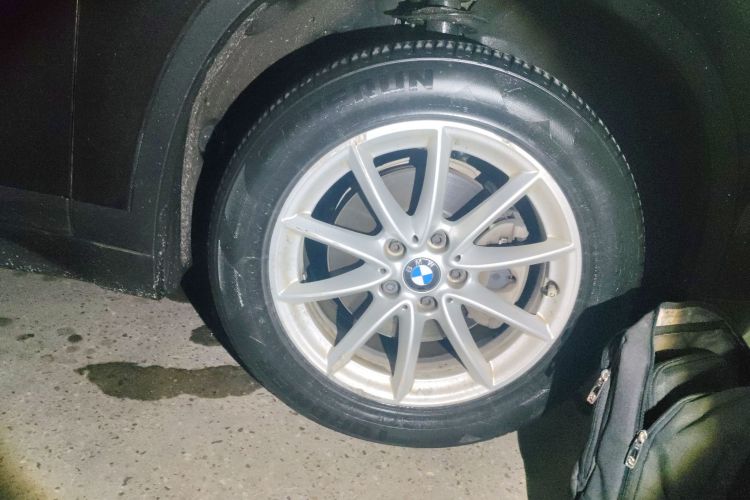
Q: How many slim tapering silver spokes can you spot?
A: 10